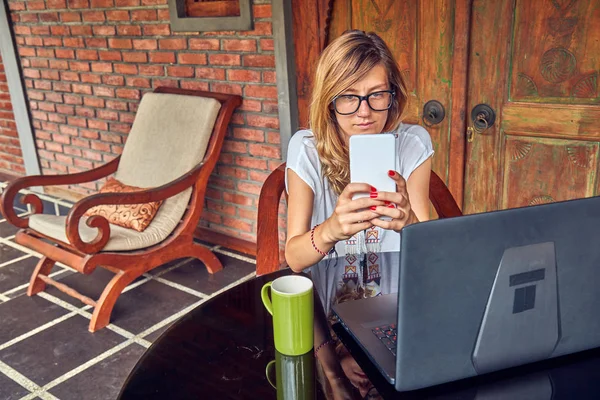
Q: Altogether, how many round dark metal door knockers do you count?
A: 2